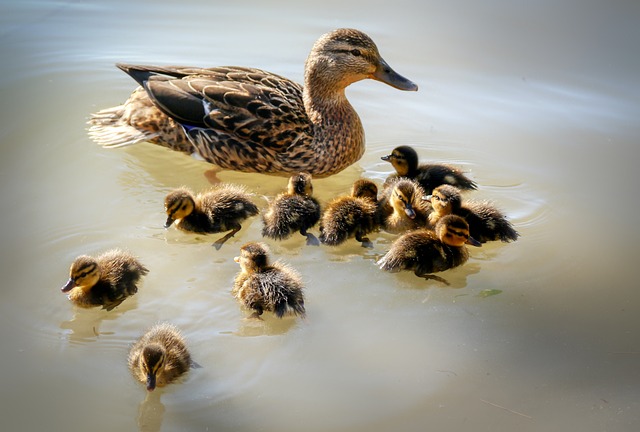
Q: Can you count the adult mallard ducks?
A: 1